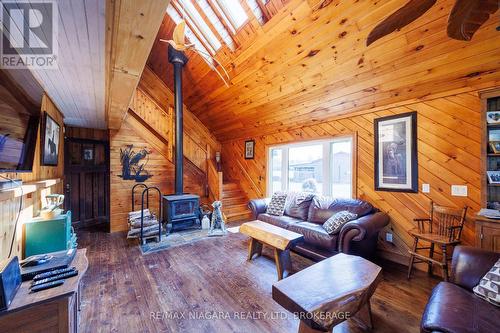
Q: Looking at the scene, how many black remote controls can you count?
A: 3